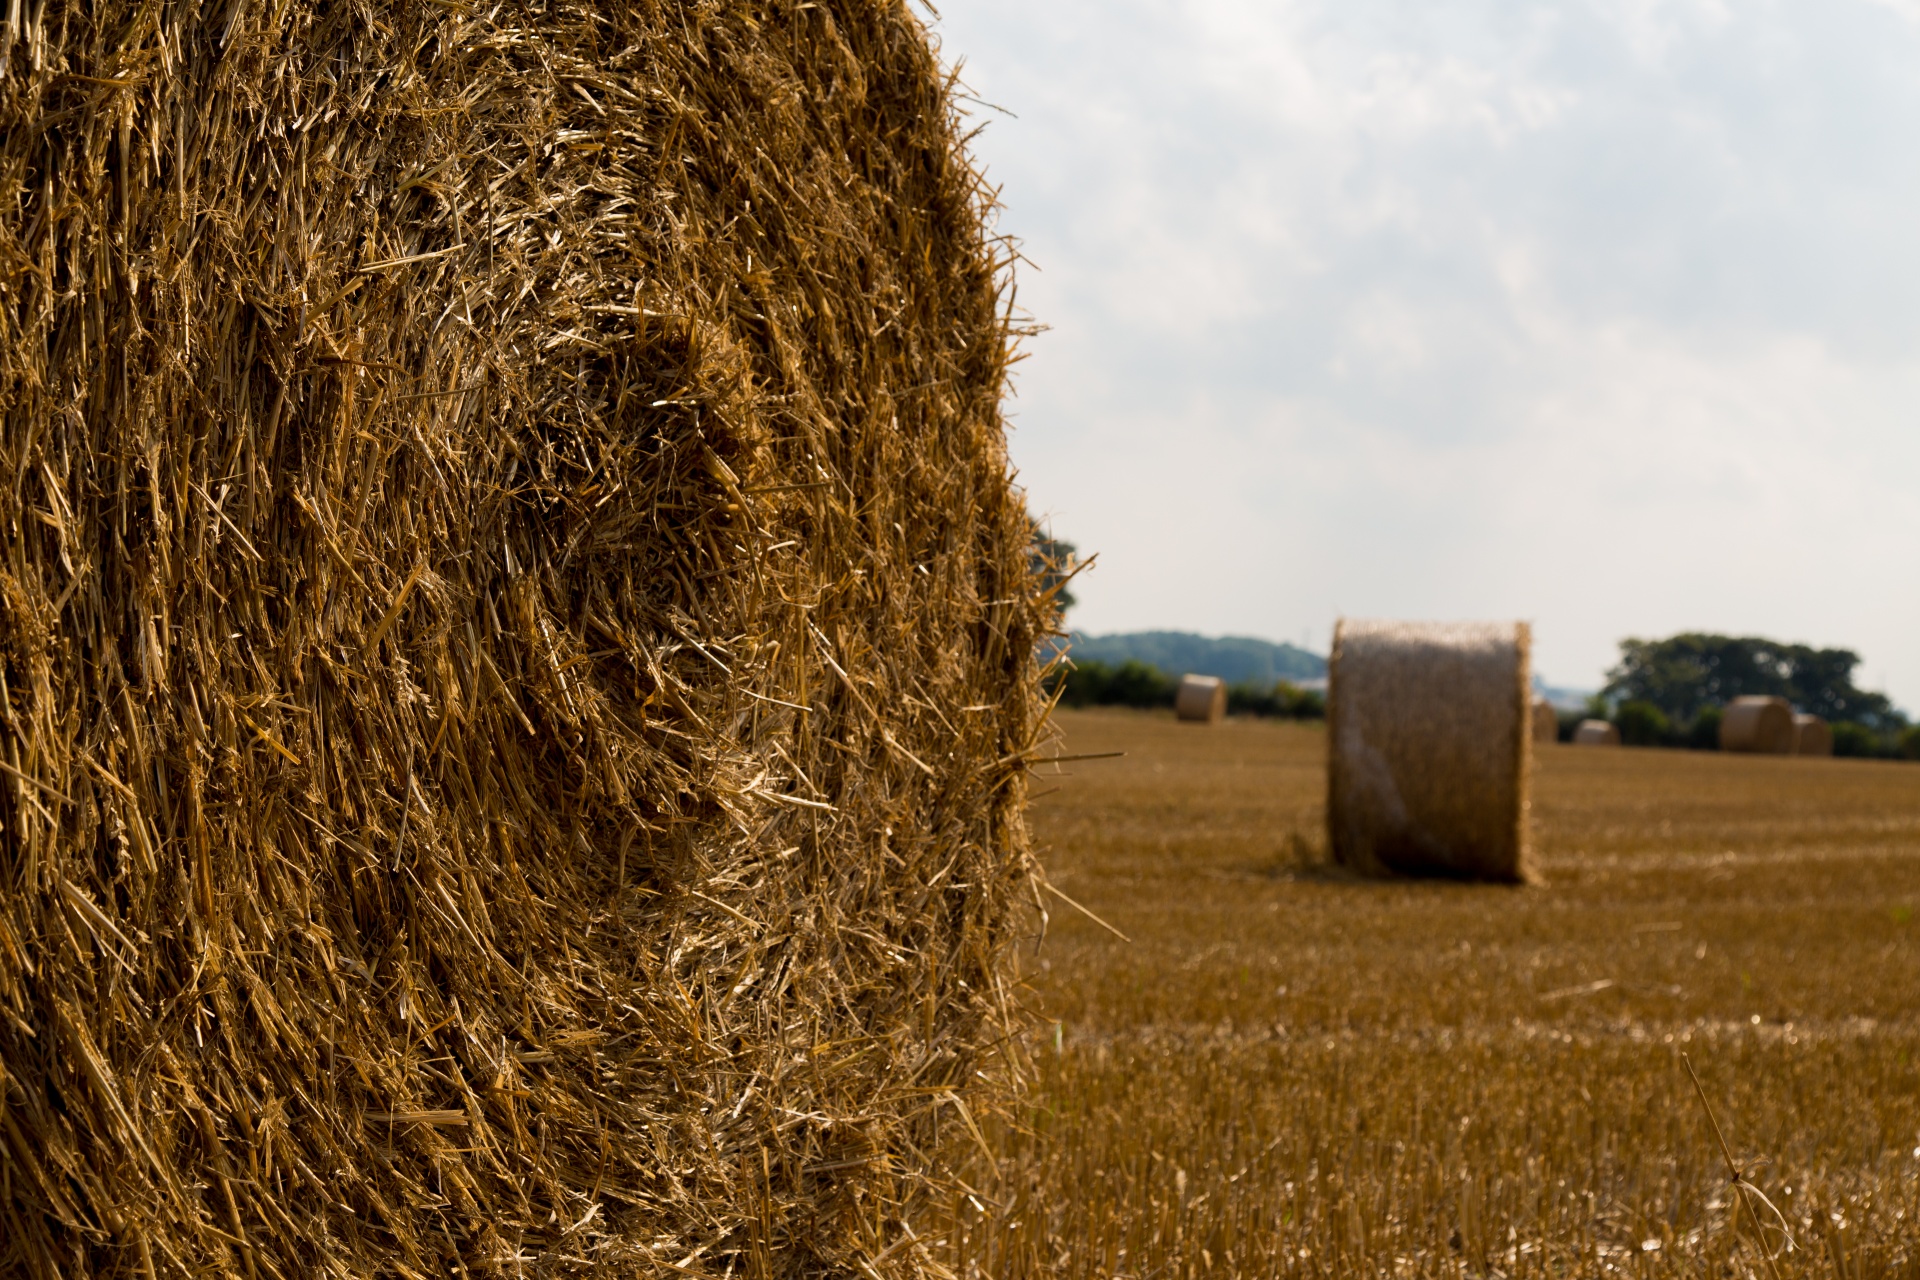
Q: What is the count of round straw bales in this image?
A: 7